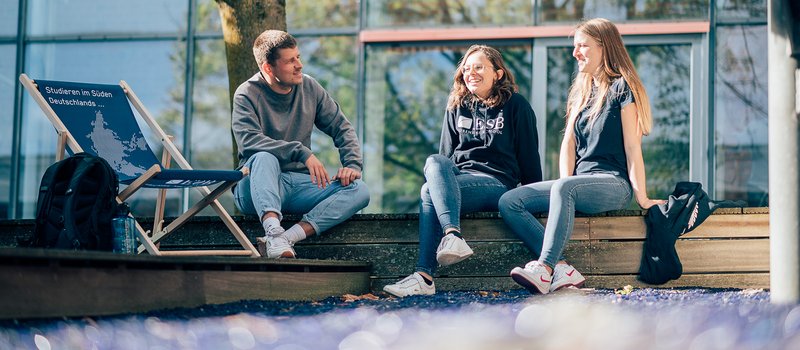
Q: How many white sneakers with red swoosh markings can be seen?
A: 2